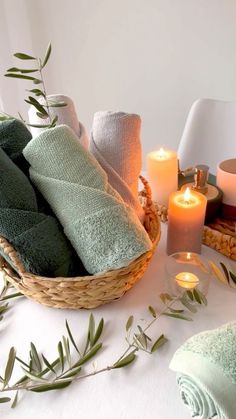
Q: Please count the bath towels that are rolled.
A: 6